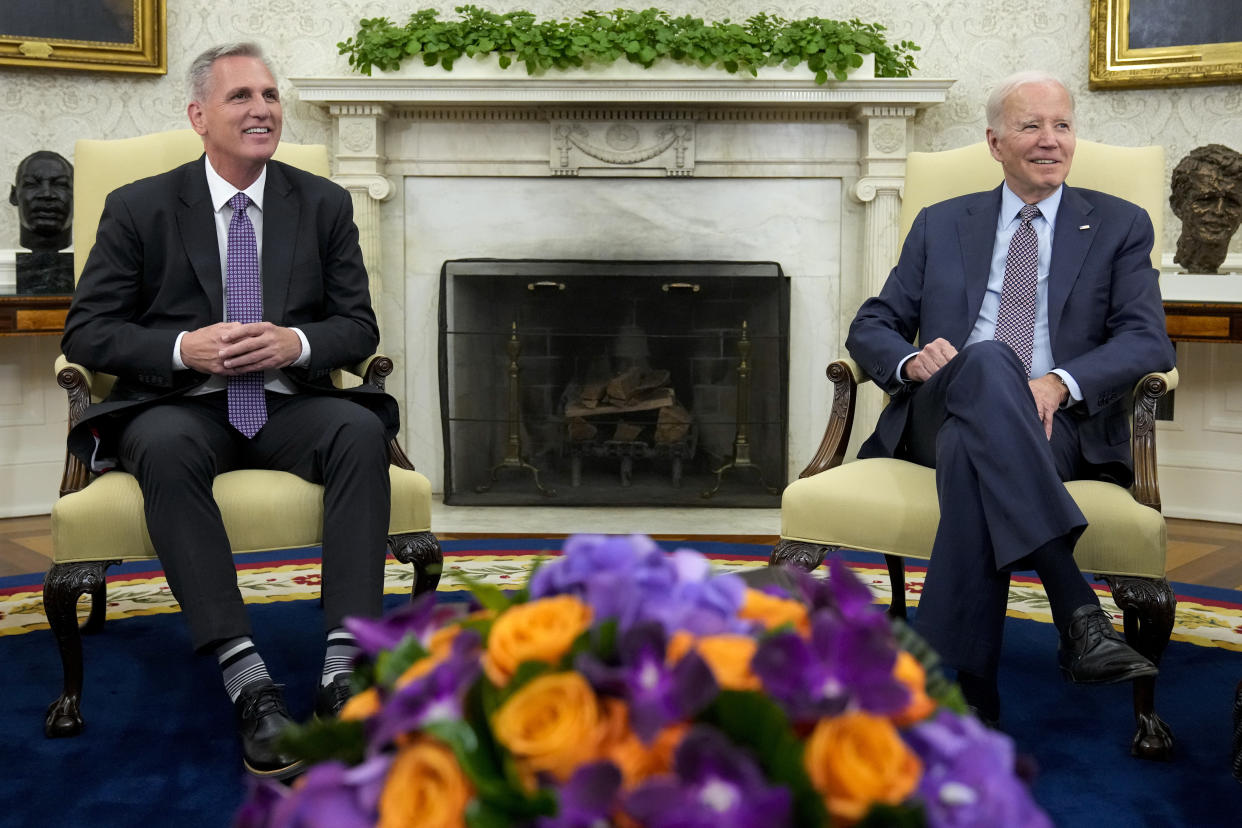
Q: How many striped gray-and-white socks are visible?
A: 2